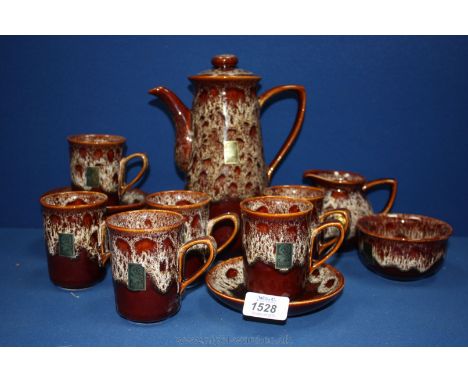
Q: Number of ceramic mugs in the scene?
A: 6